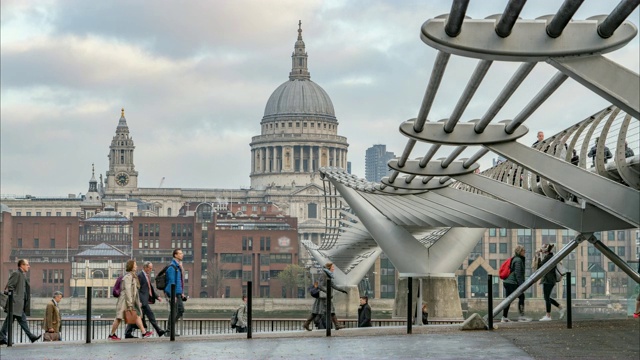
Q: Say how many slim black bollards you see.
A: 8